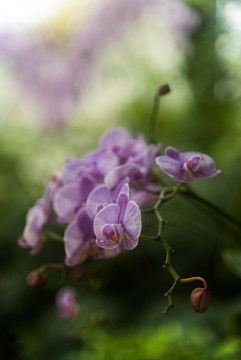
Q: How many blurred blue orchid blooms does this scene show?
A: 0